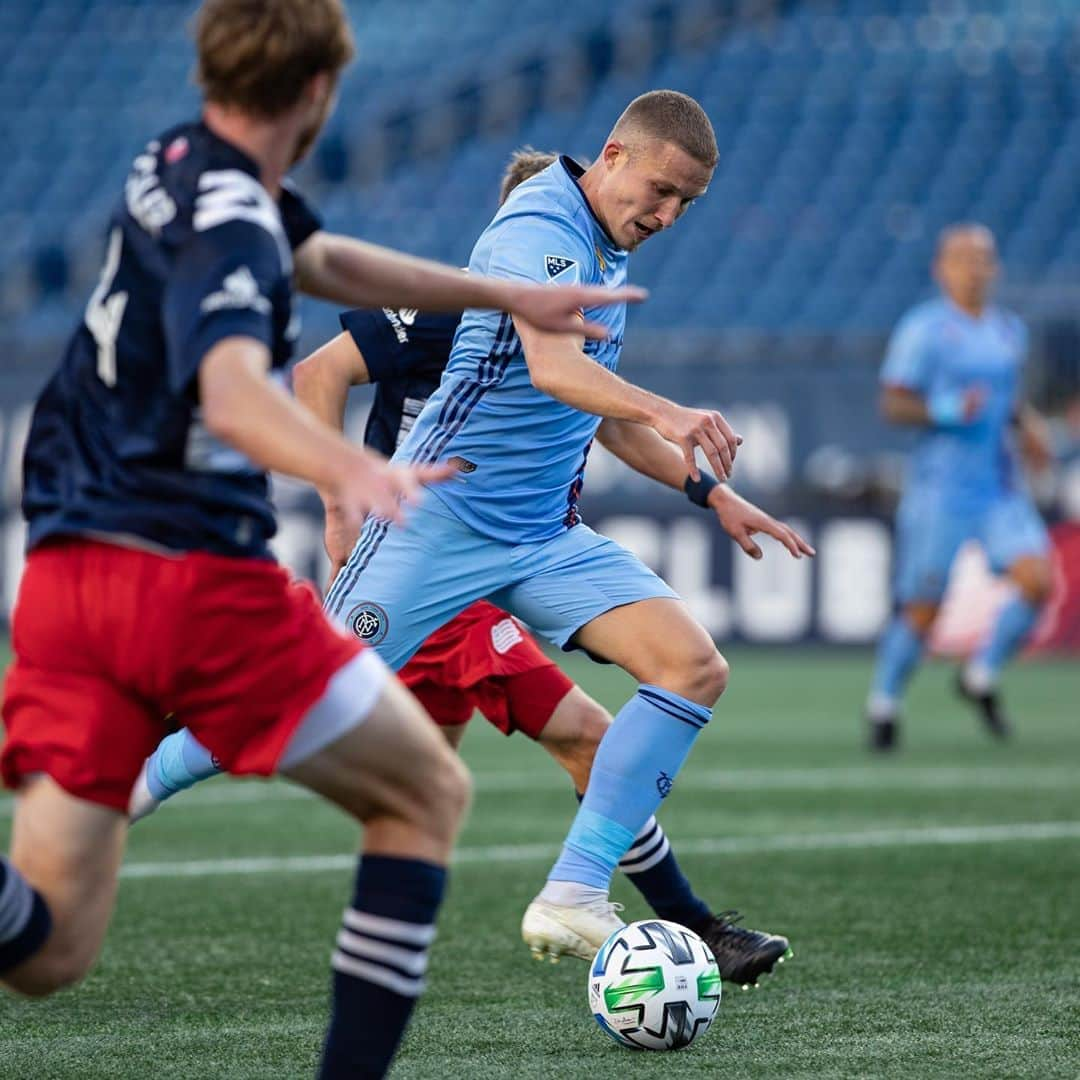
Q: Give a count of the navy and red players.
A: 2